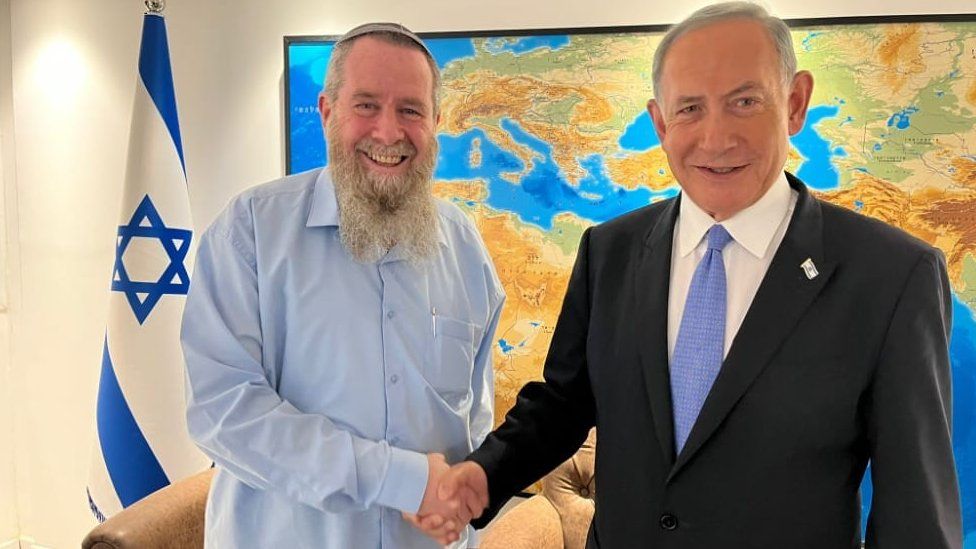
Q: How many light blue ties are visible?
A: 1